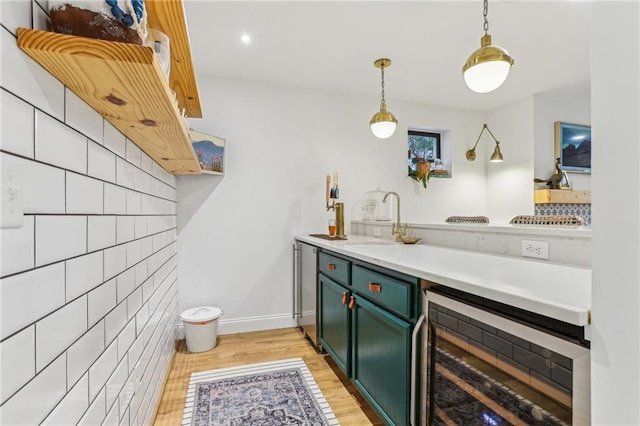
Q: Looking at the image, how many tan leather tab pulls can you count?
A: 4